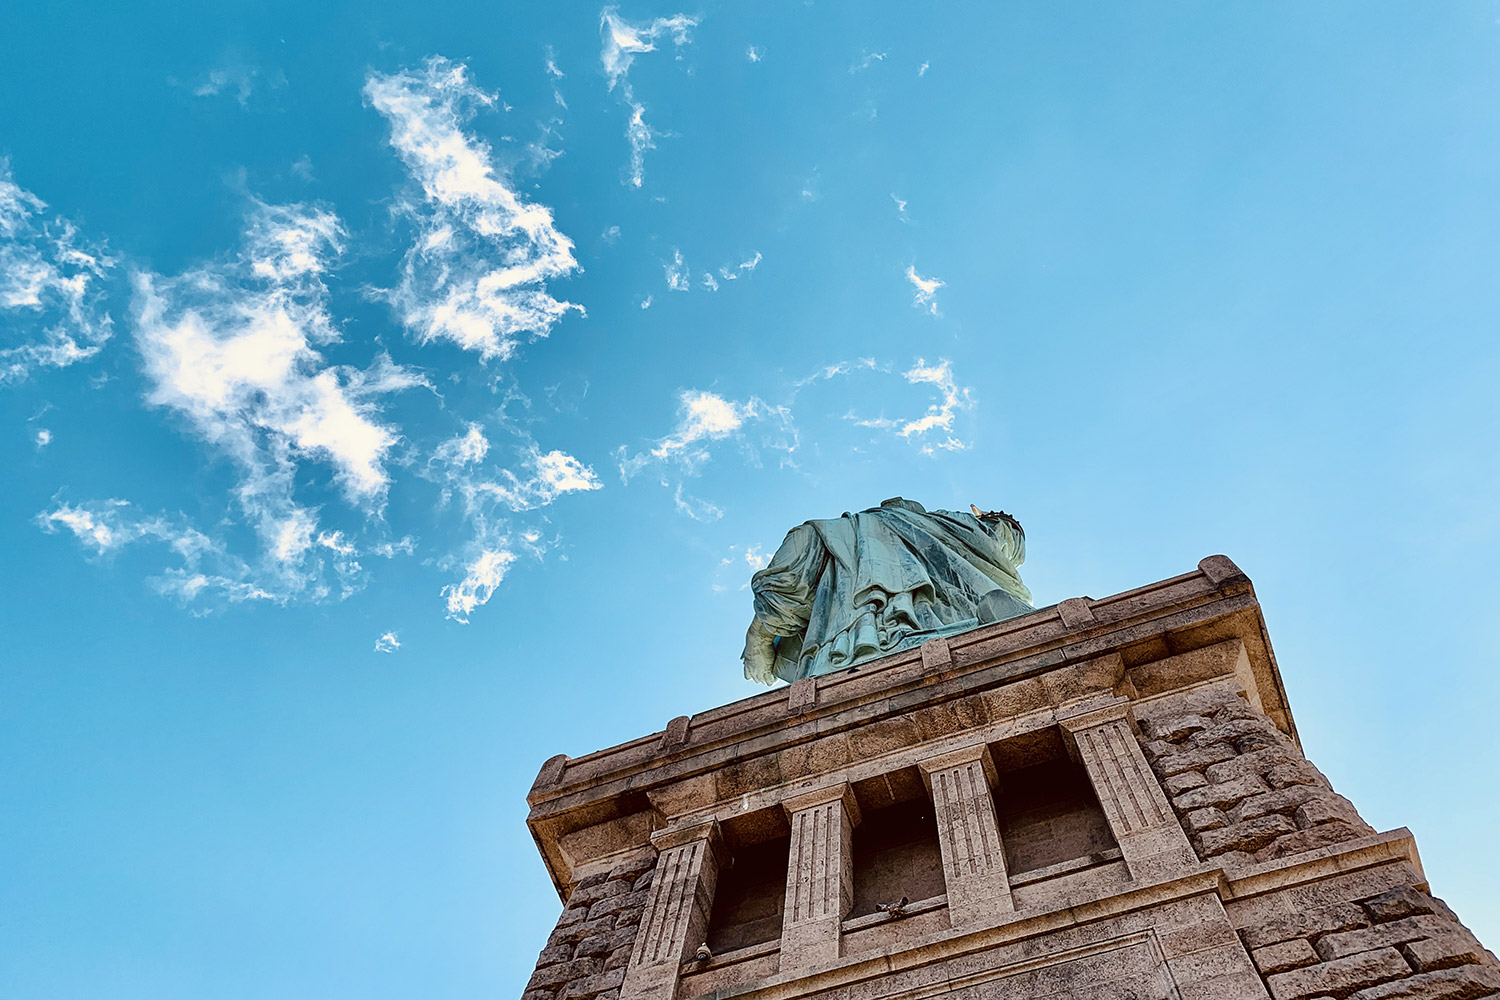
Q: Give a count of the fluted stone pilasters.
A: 4